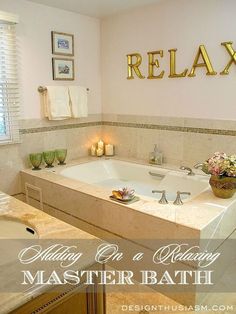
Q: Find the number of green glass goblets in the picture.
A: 3